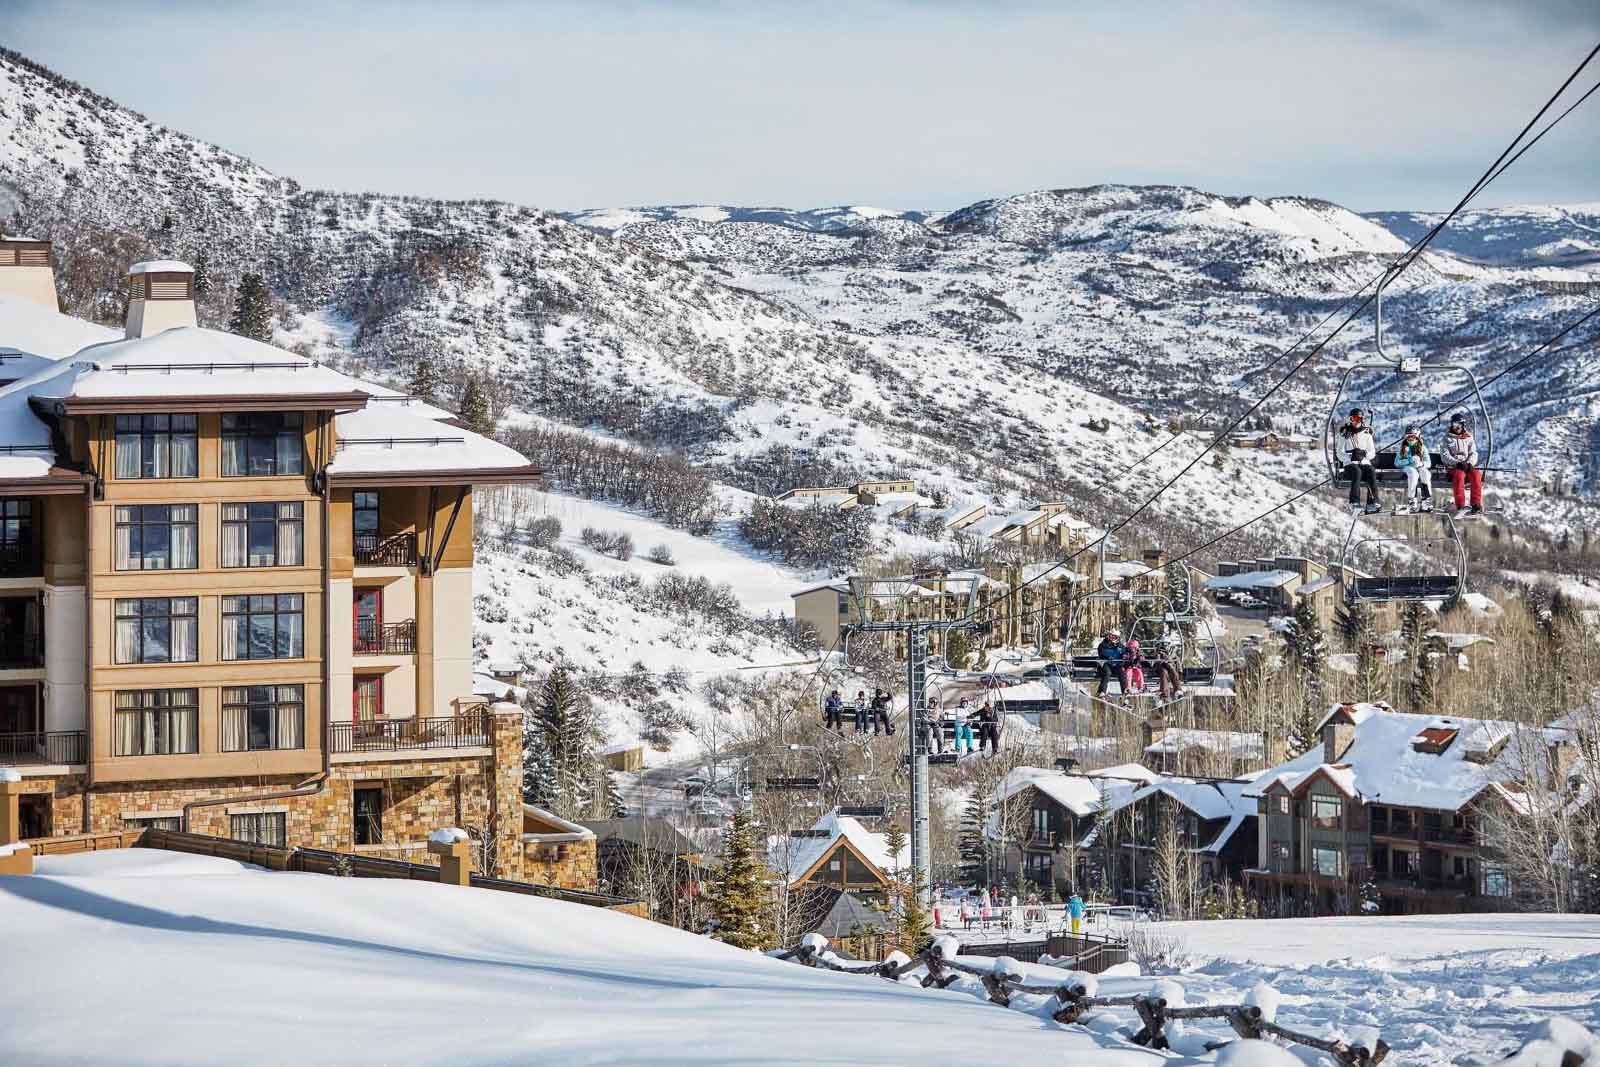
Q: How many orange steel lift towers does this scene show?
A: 0